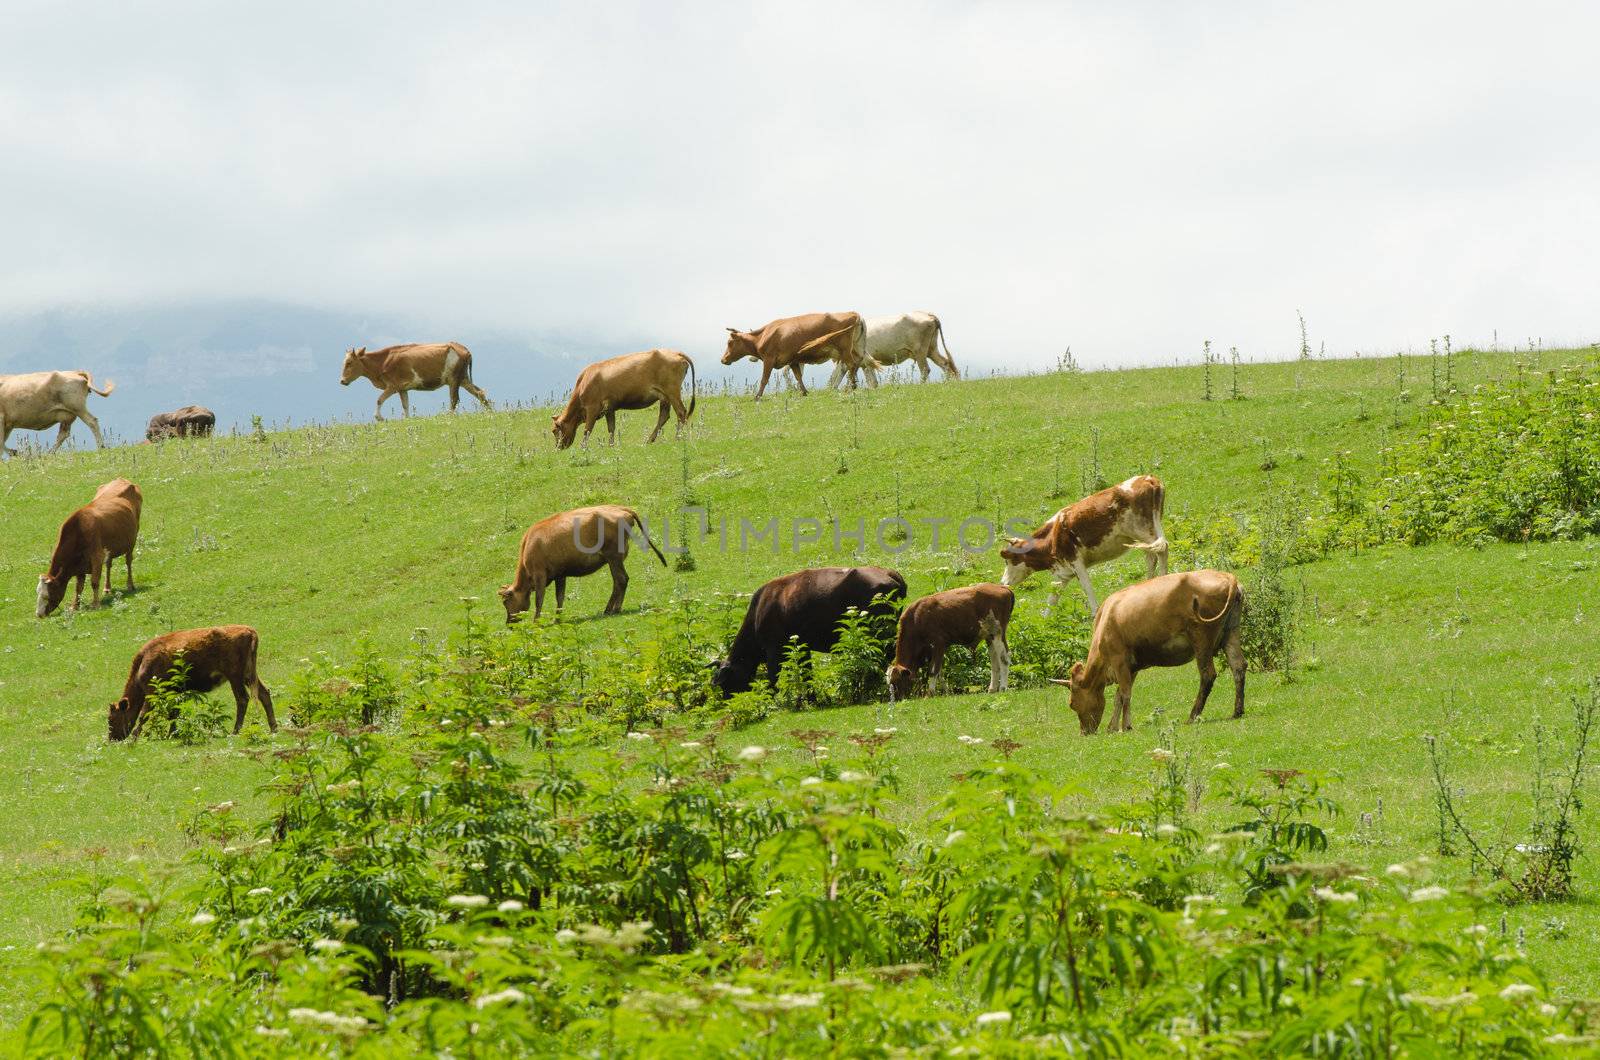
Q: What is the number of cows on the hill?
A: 13